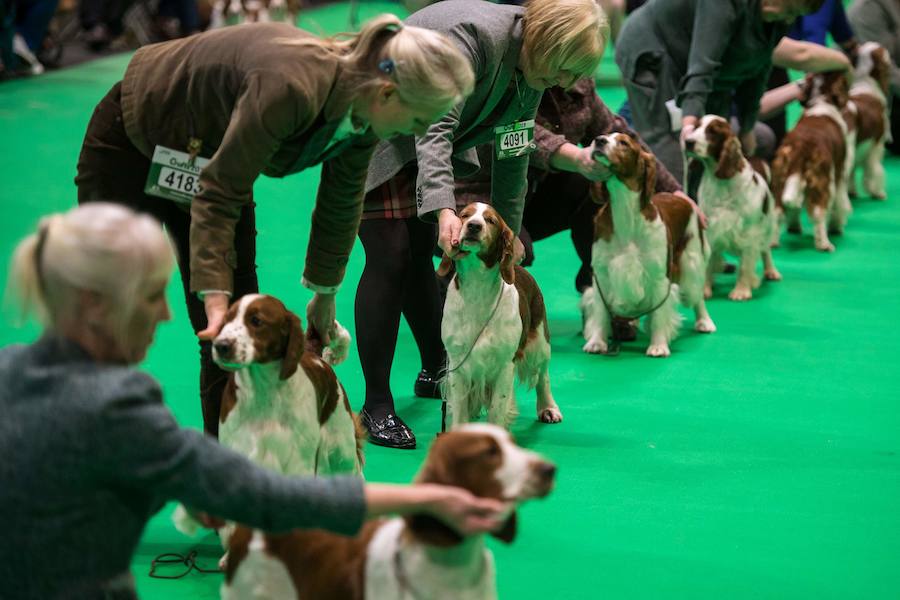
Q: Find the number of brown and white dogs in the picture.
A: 7